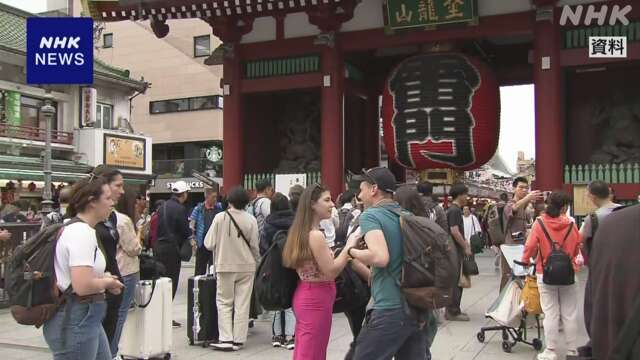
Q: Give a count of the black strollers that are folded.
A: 0